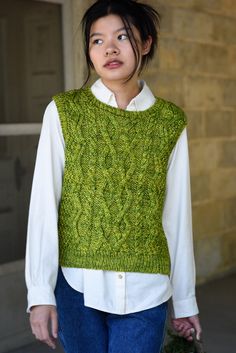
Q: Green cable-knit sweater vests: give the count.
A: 1